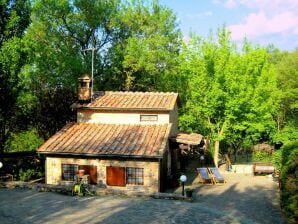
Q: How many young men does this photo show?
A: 0